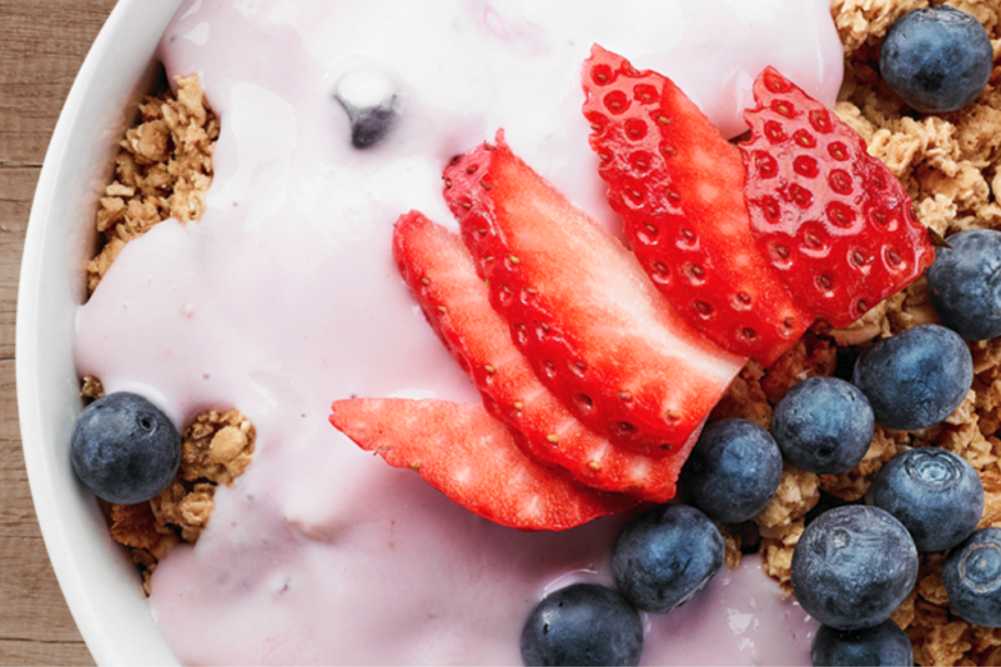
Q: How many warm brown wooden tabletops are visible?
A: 1